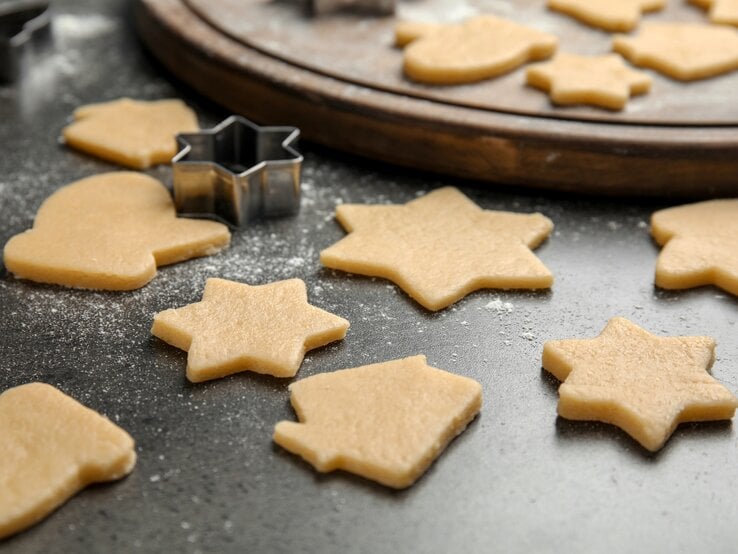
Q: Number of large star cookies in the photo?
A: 1